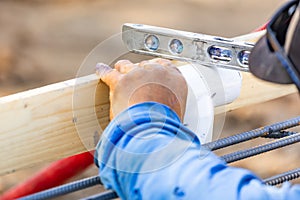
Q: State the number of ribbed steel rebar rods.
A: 3